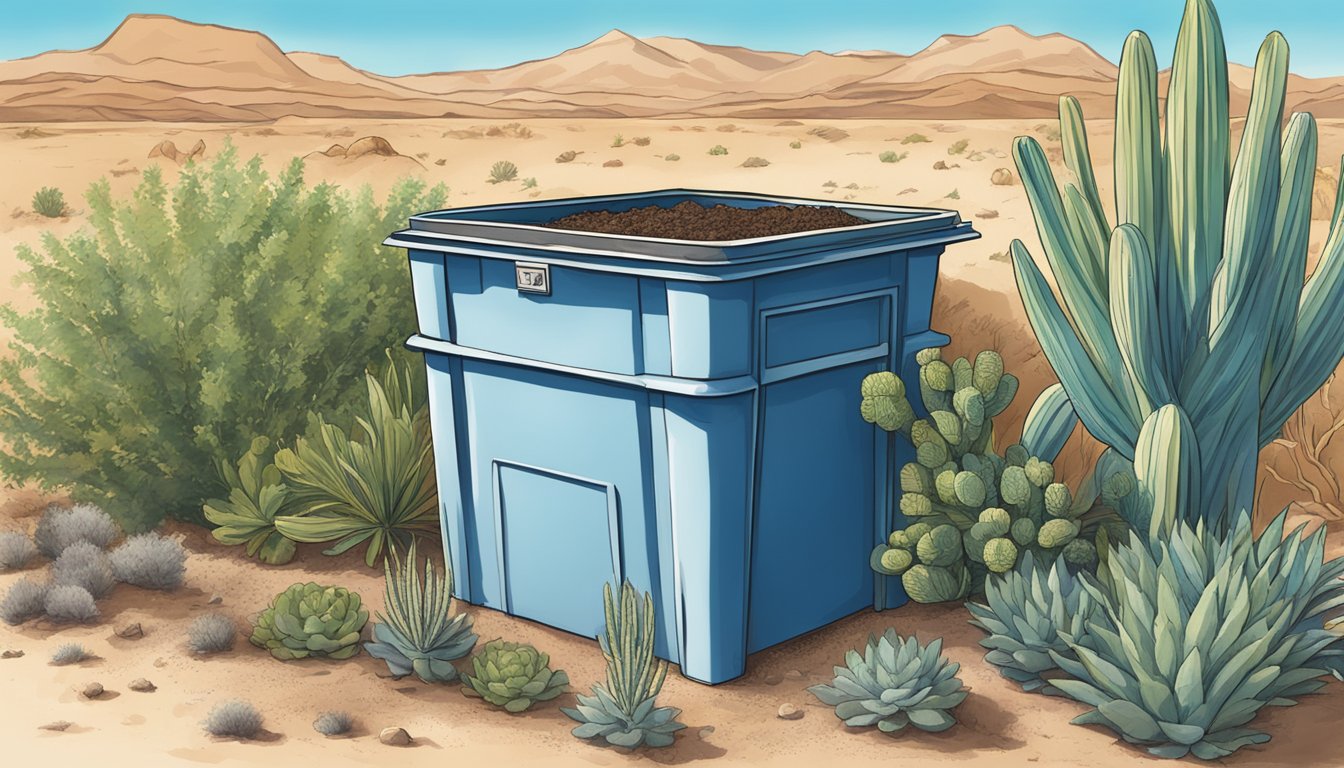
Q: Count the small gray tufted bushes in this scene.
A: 10